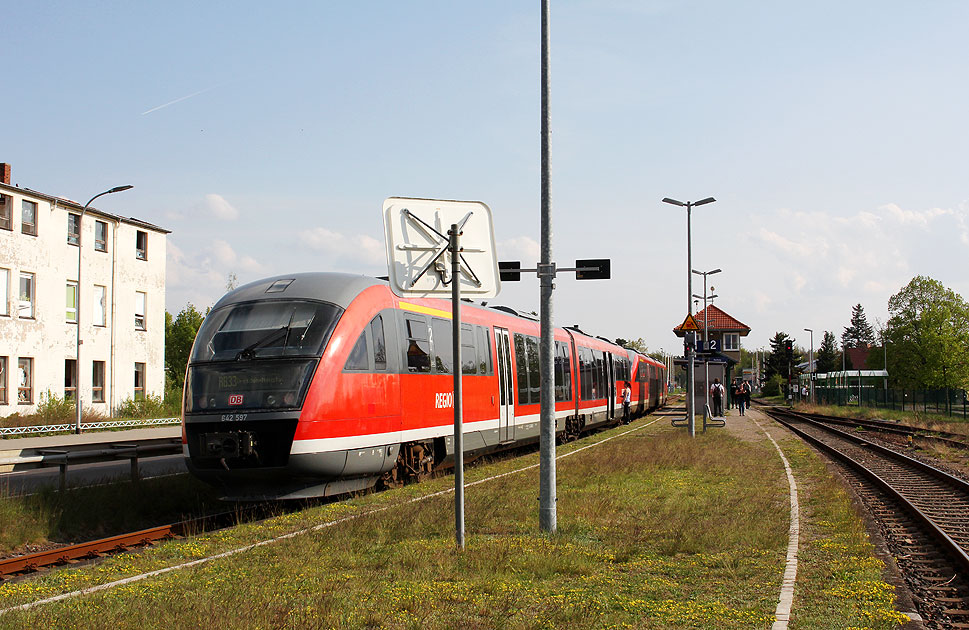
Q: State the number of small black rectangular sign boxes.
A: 2